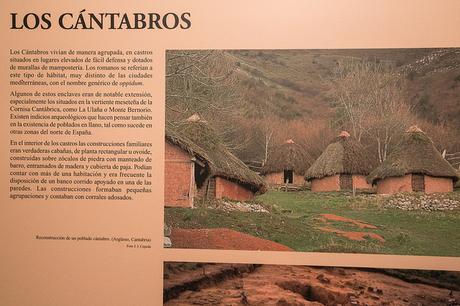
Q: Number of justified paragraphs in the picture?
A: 3